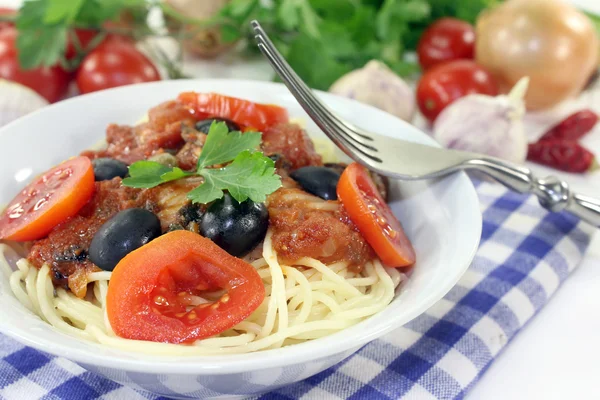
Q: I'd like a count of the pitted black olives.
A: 5